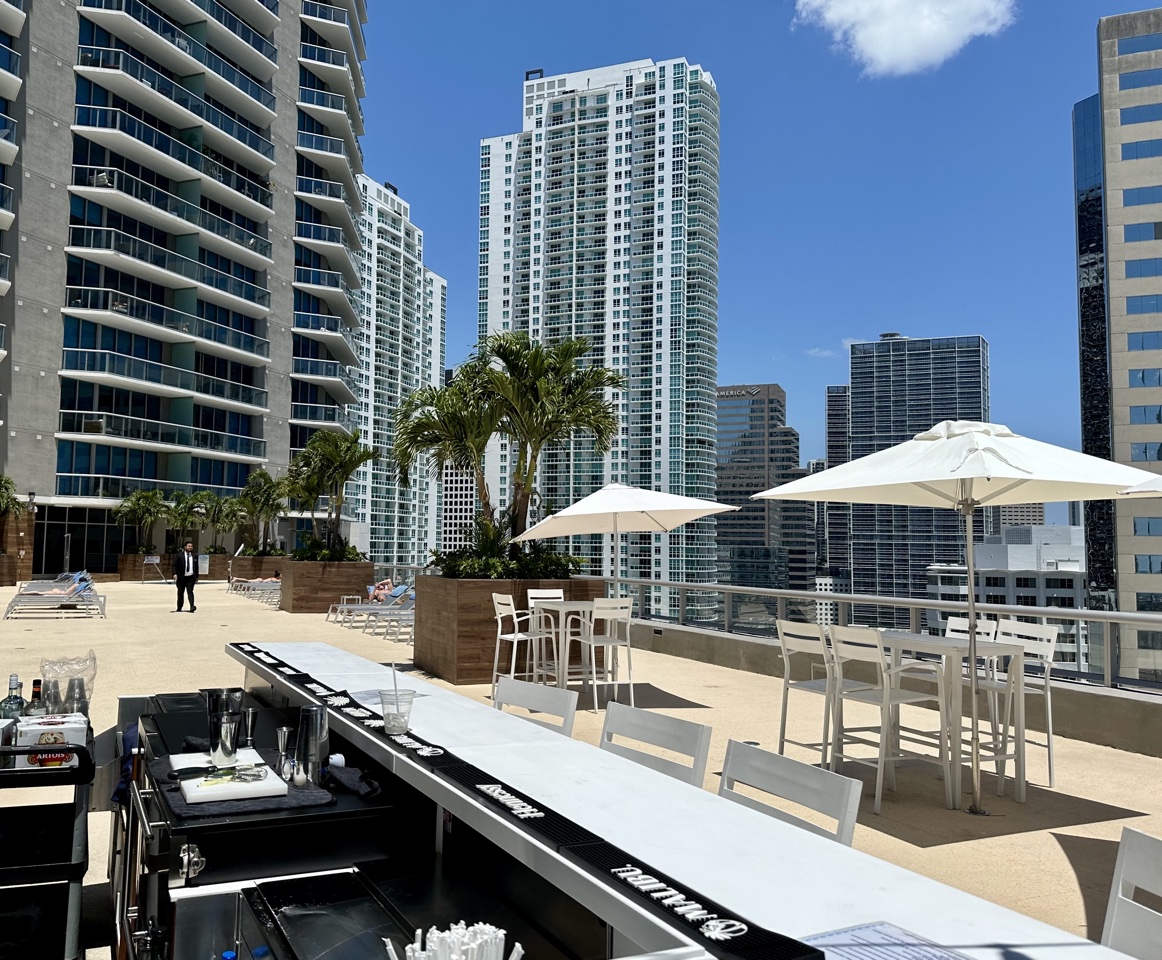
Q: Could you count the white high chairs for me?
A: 11